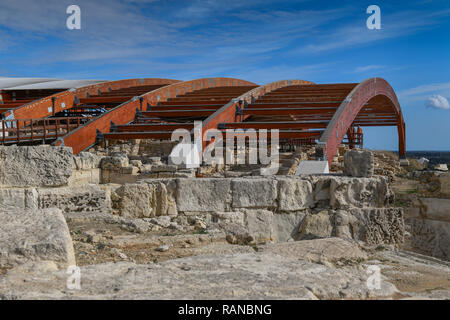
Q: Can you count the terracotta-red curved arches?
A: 4